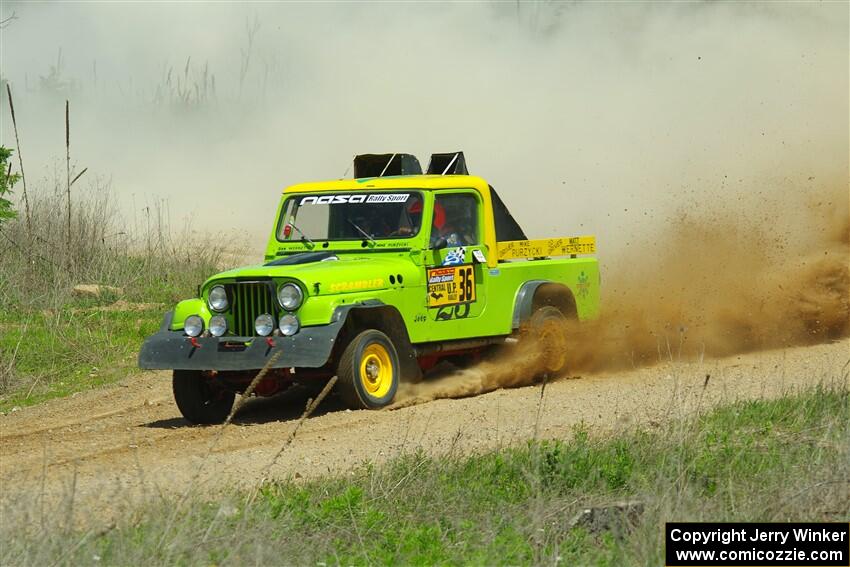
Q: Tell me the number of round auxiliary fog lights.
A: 4